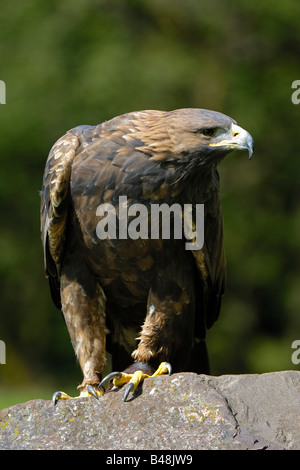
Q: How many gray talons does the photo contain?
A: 5